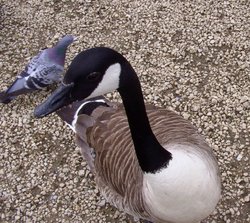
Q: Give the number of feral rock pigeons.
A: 1